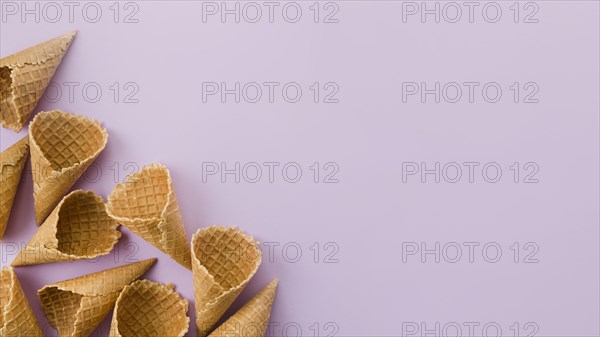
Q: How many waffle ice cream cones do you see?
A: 10